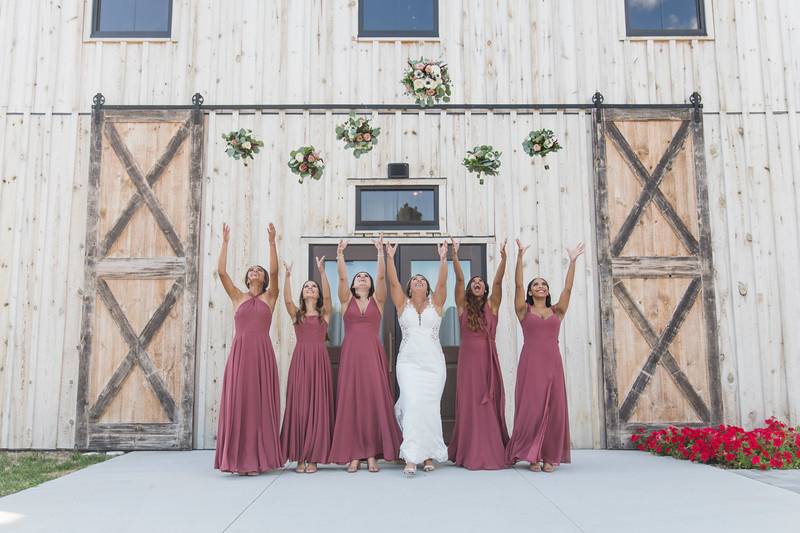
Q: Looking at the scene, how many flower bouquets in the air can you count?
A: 6